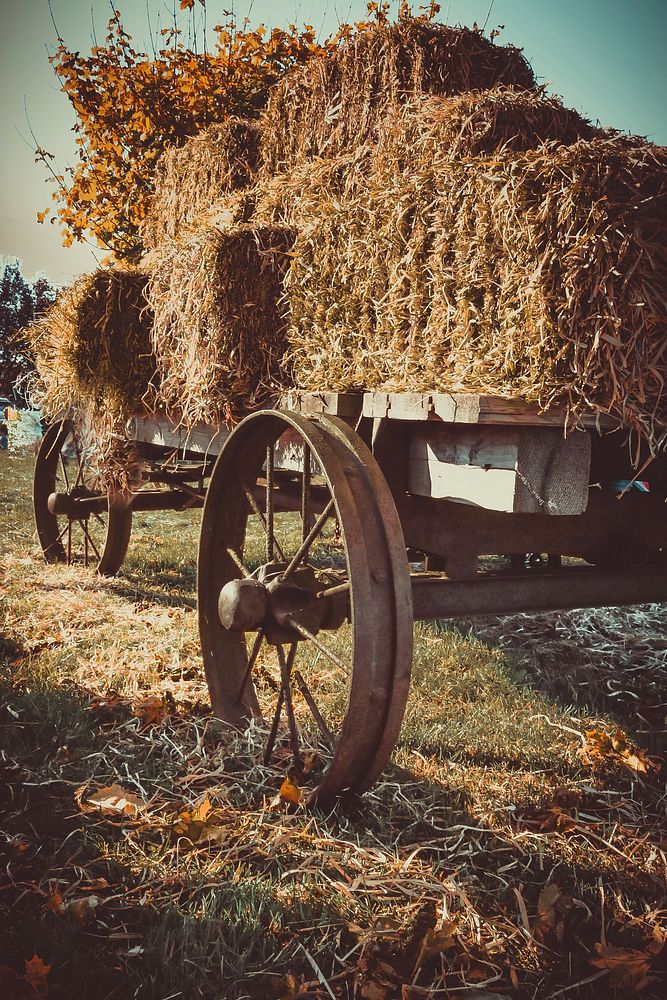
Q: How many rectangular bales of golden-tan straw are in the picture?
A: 6